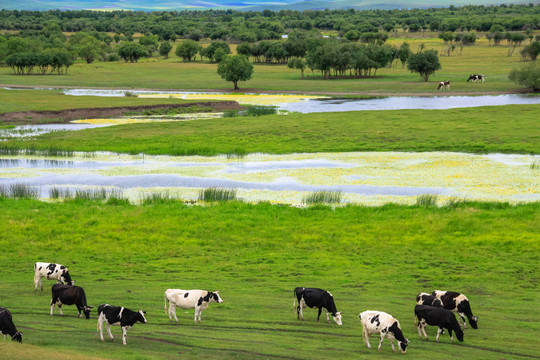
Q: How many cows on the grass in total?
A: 12